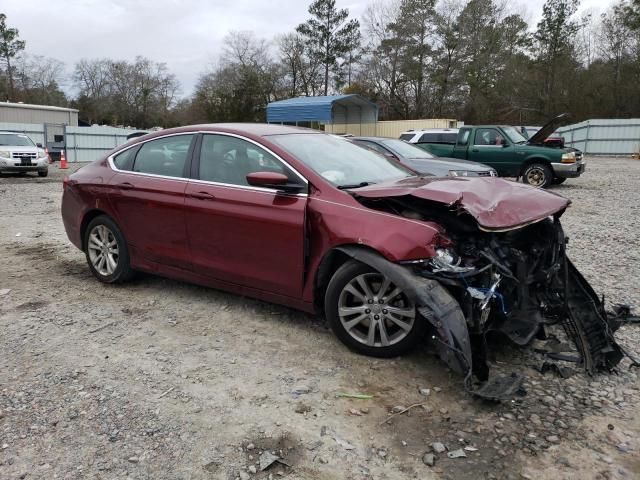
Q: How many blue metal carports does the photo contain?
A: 1